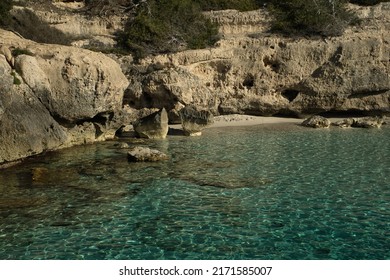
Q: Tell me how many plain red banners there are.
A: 0